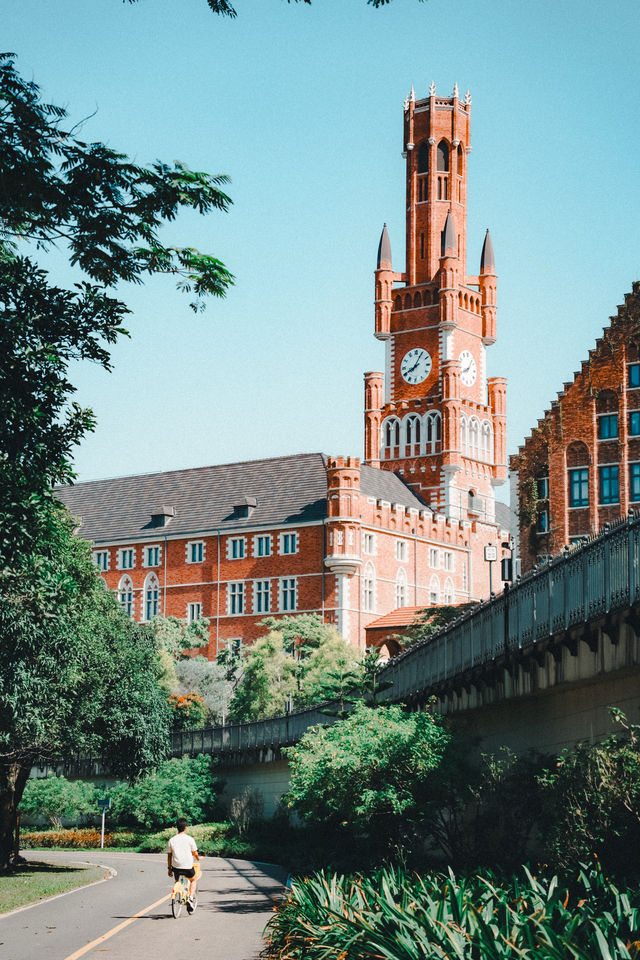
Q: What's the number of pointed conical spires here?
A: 3